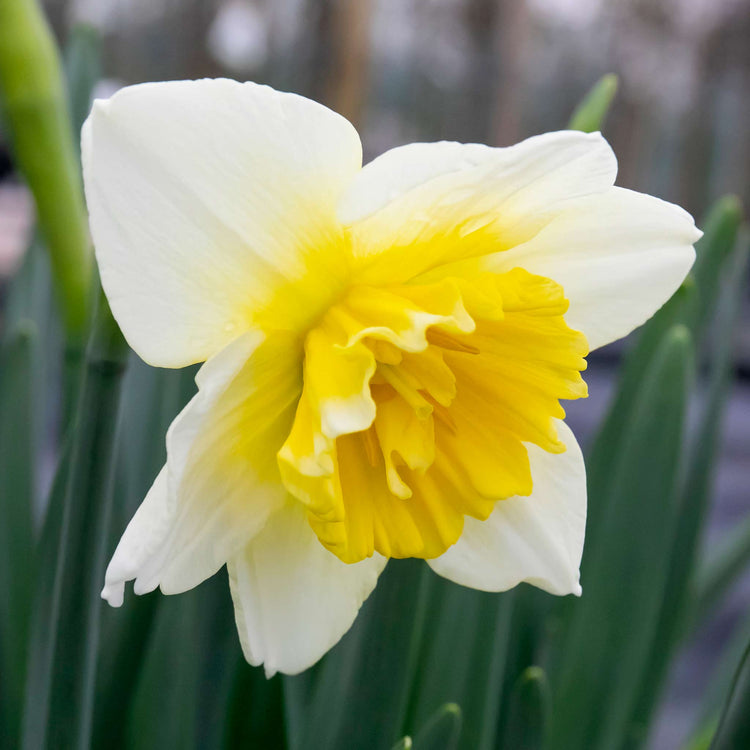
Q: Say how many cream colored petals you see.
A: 6